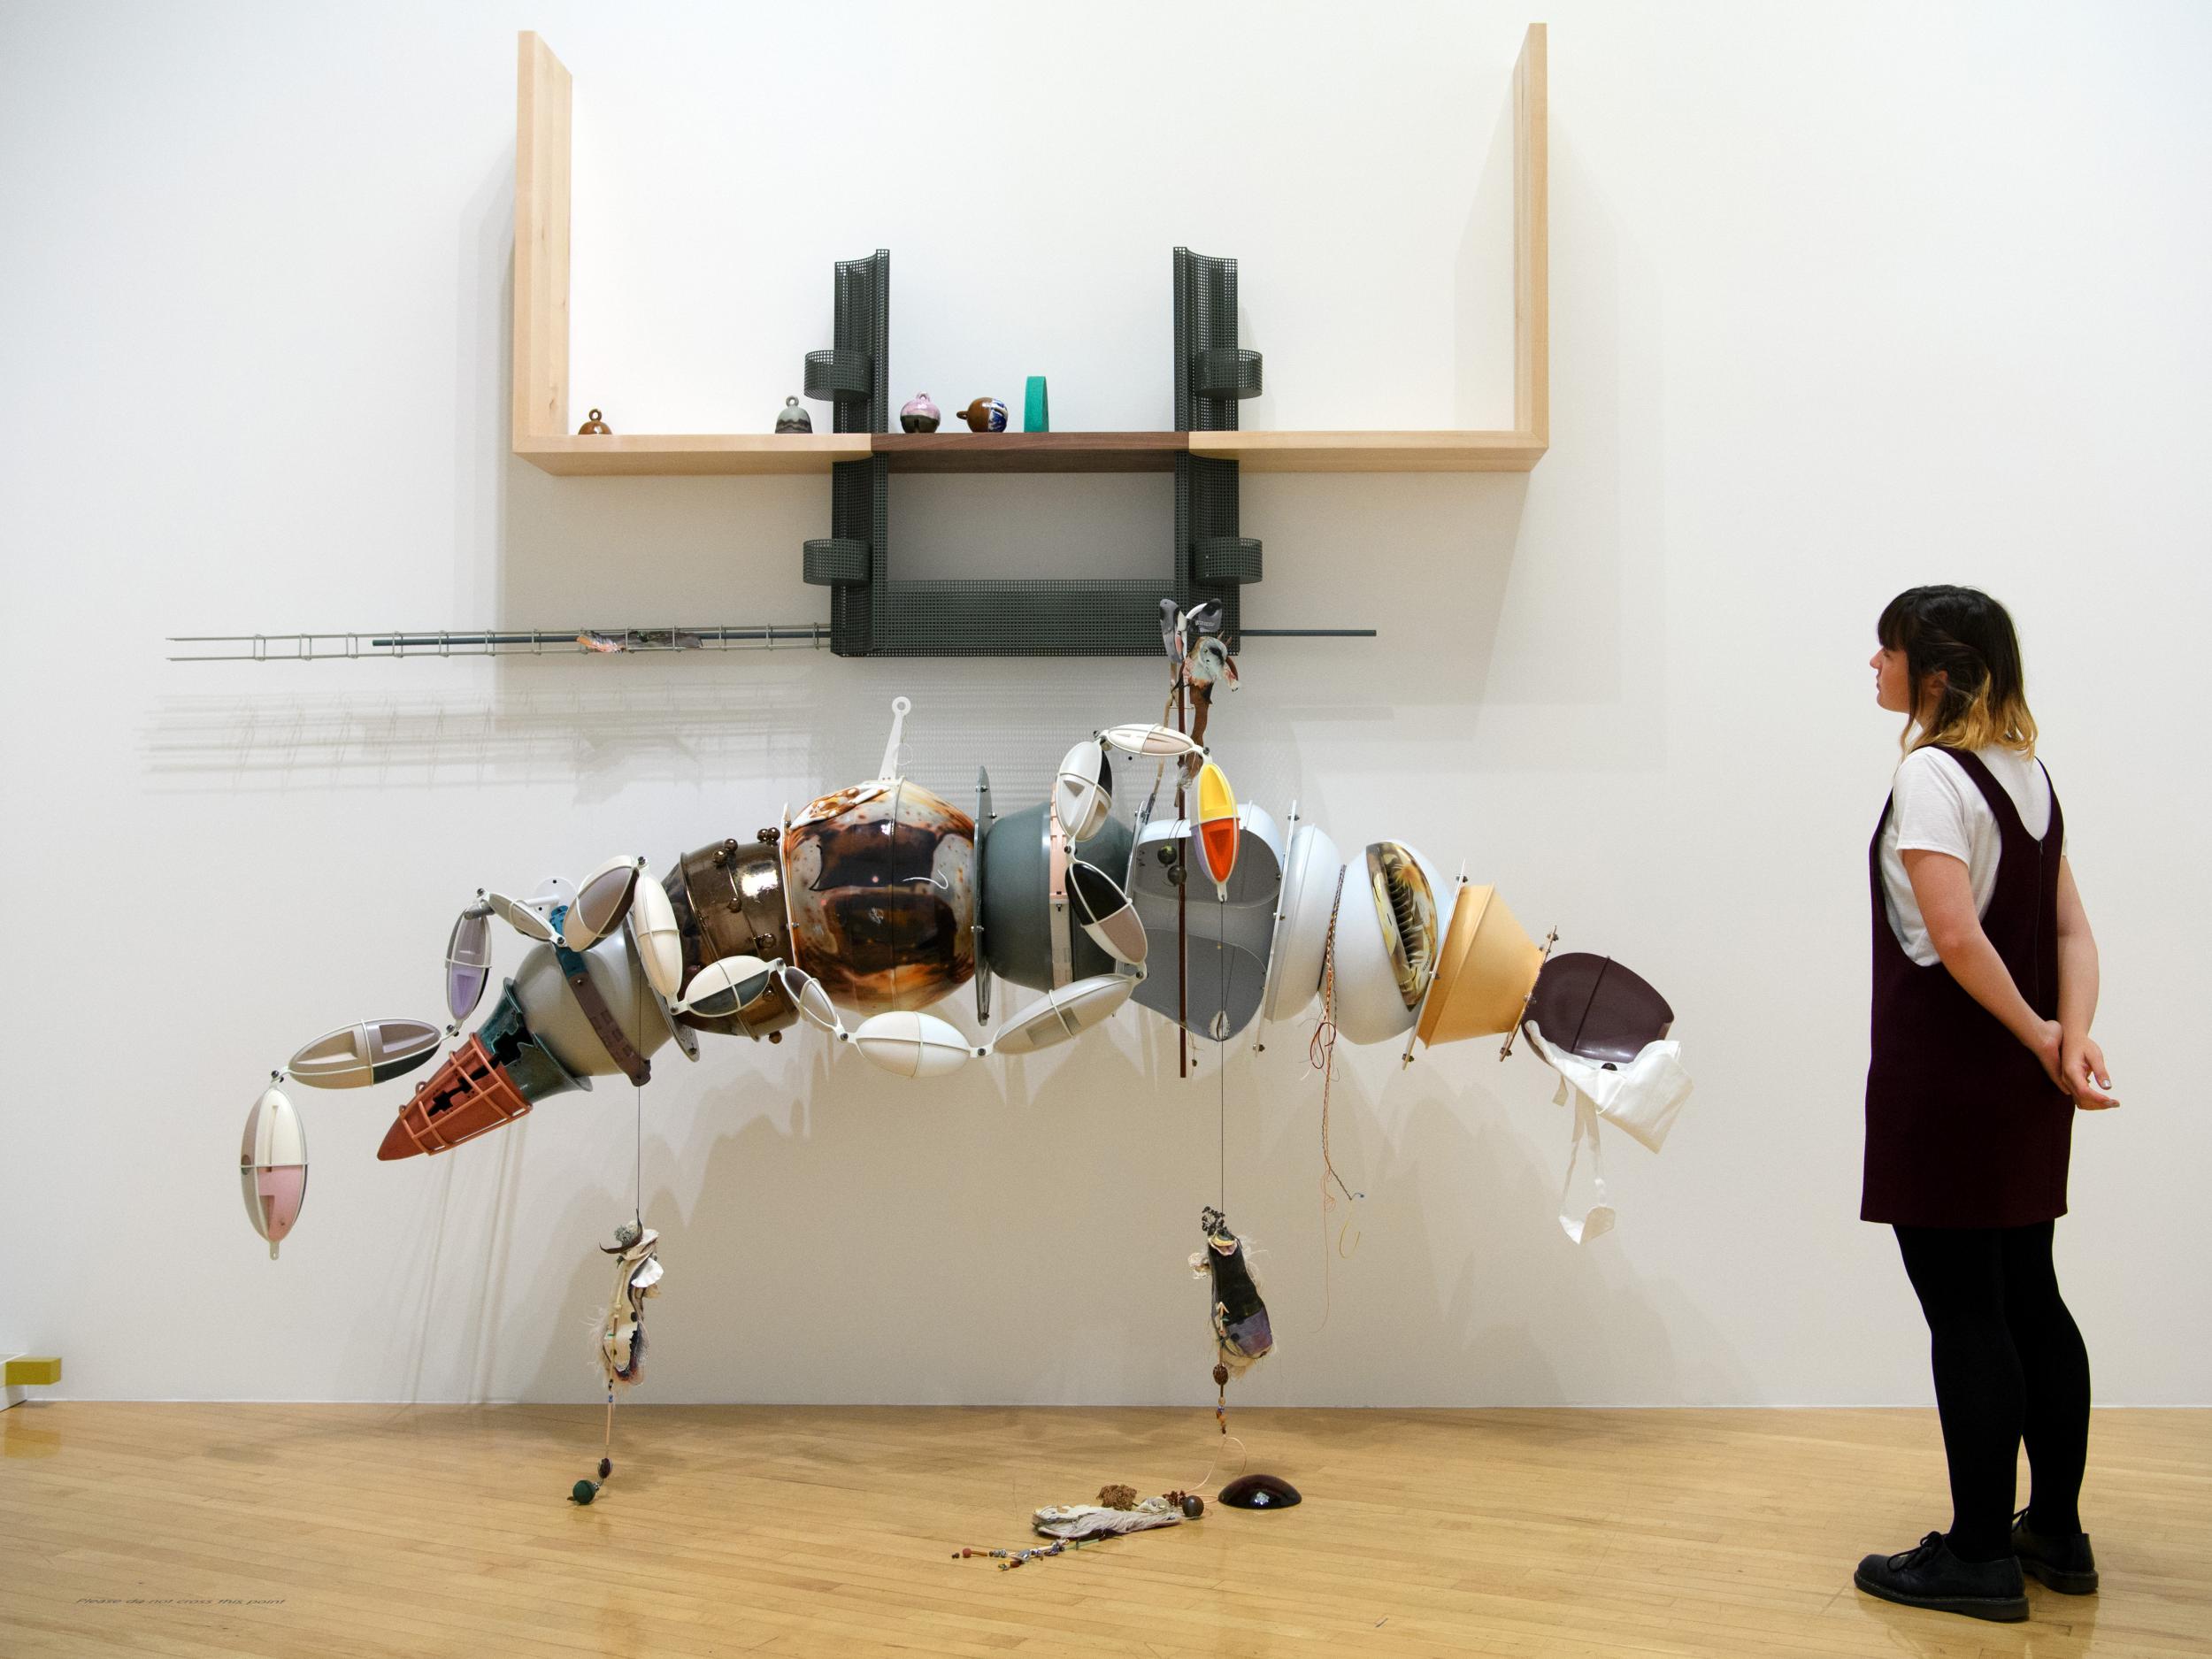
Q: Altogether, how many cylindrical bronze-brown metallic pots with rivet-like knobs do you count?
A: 1